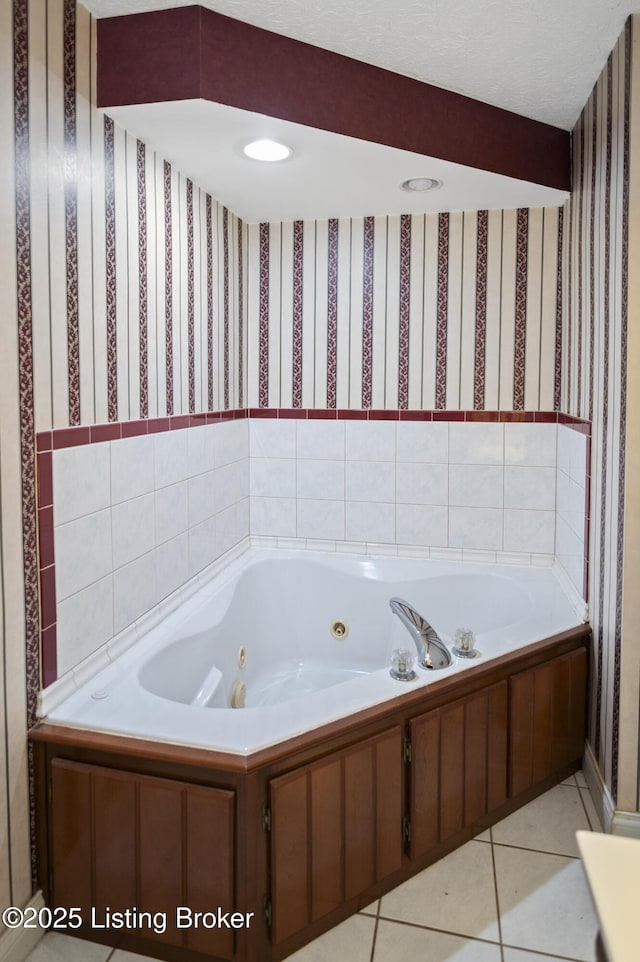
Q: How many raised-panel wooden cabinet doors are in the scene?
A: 4